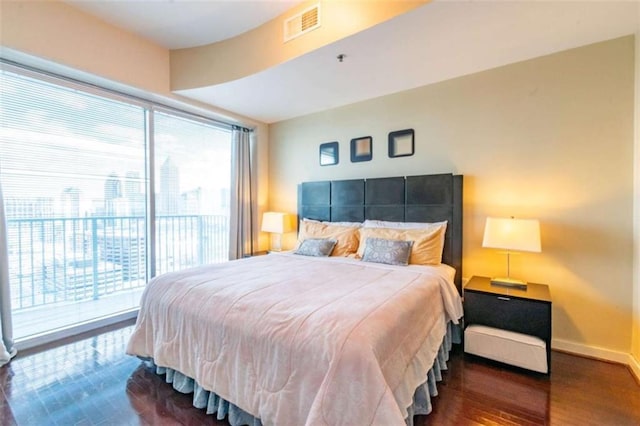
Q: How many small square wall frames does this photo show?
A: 3